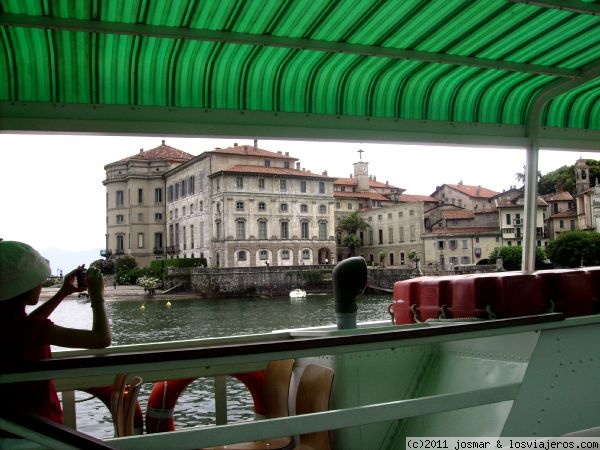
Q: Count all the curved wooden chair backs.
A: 4